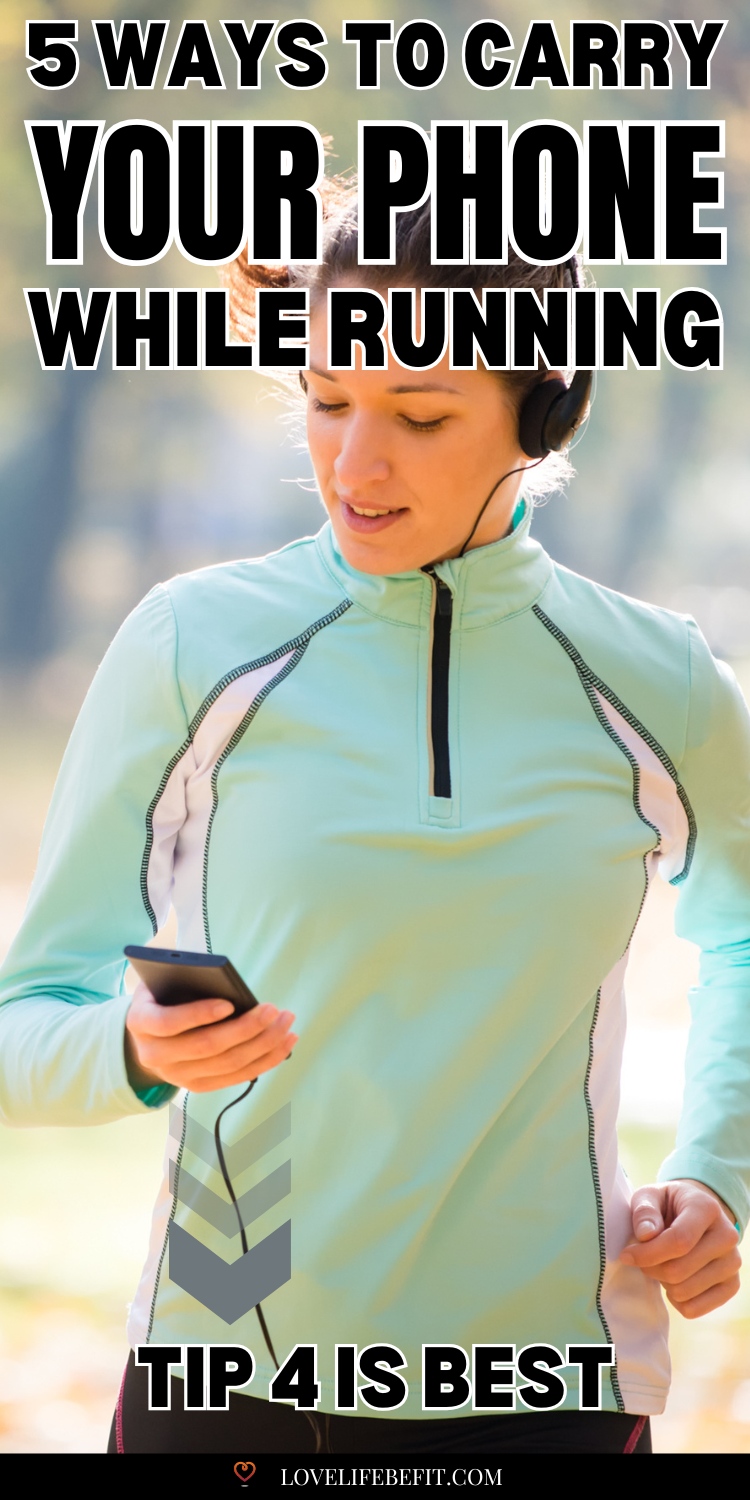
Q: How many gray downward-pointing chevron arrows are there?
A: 3